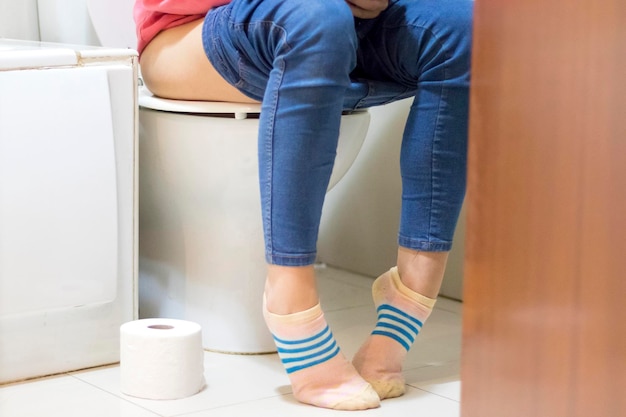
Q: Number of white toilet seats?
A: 1